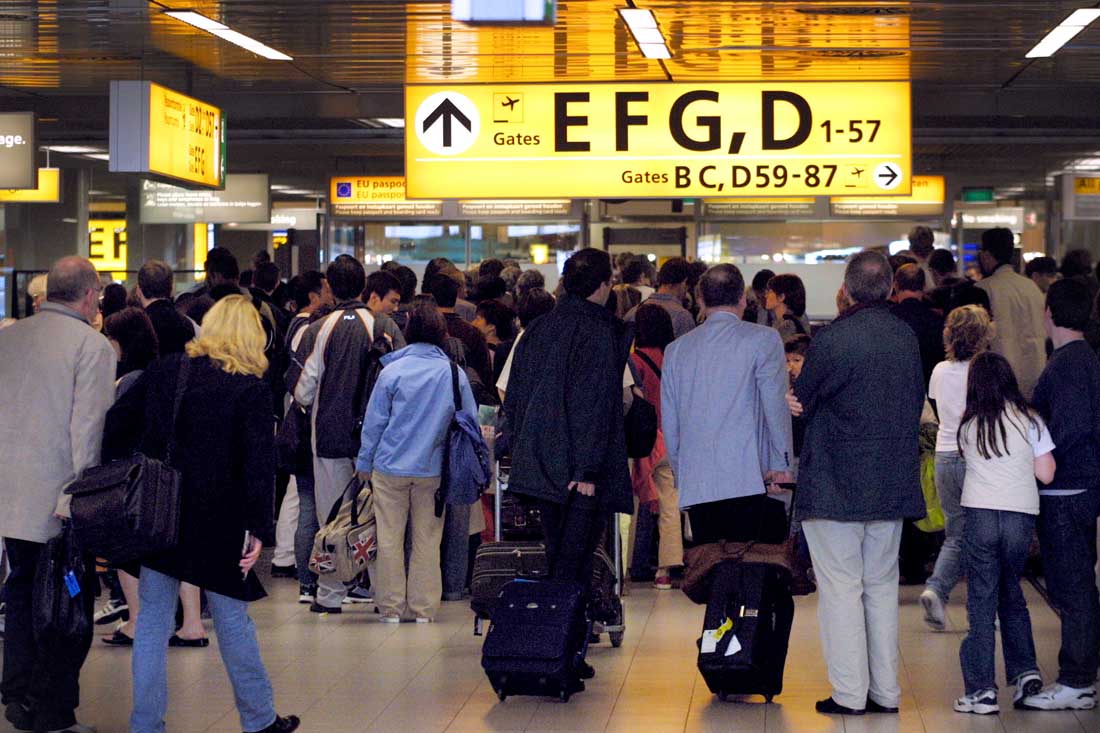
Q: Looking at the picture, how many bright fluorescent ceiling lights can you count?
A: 3